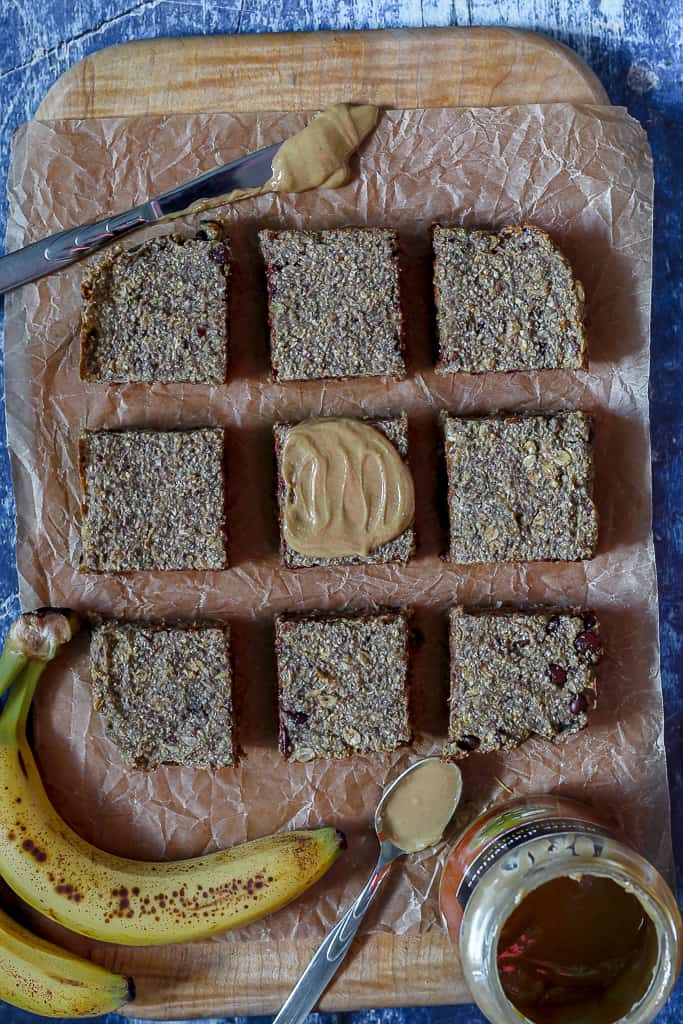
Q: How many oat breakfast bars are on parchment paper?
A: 9